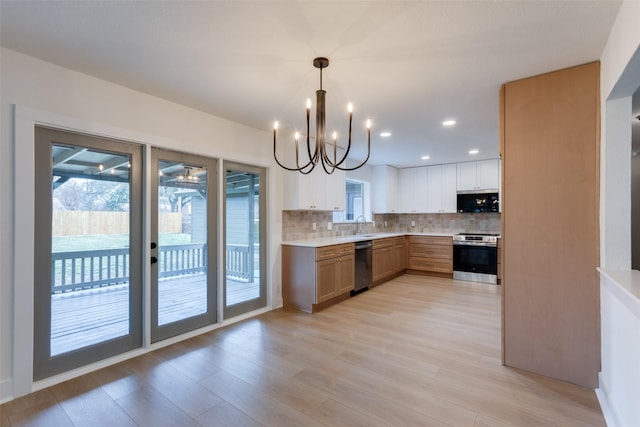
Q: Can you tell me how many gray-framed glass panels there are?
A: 3